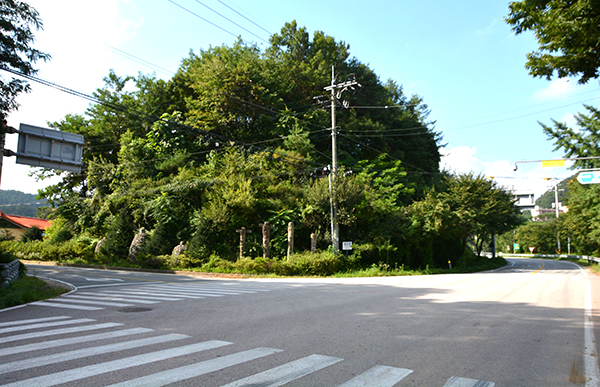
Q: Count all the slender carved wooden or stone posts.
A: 4